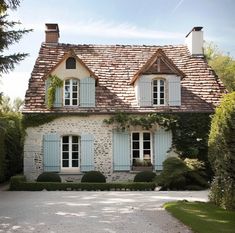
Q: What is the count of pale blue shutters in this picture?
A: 8